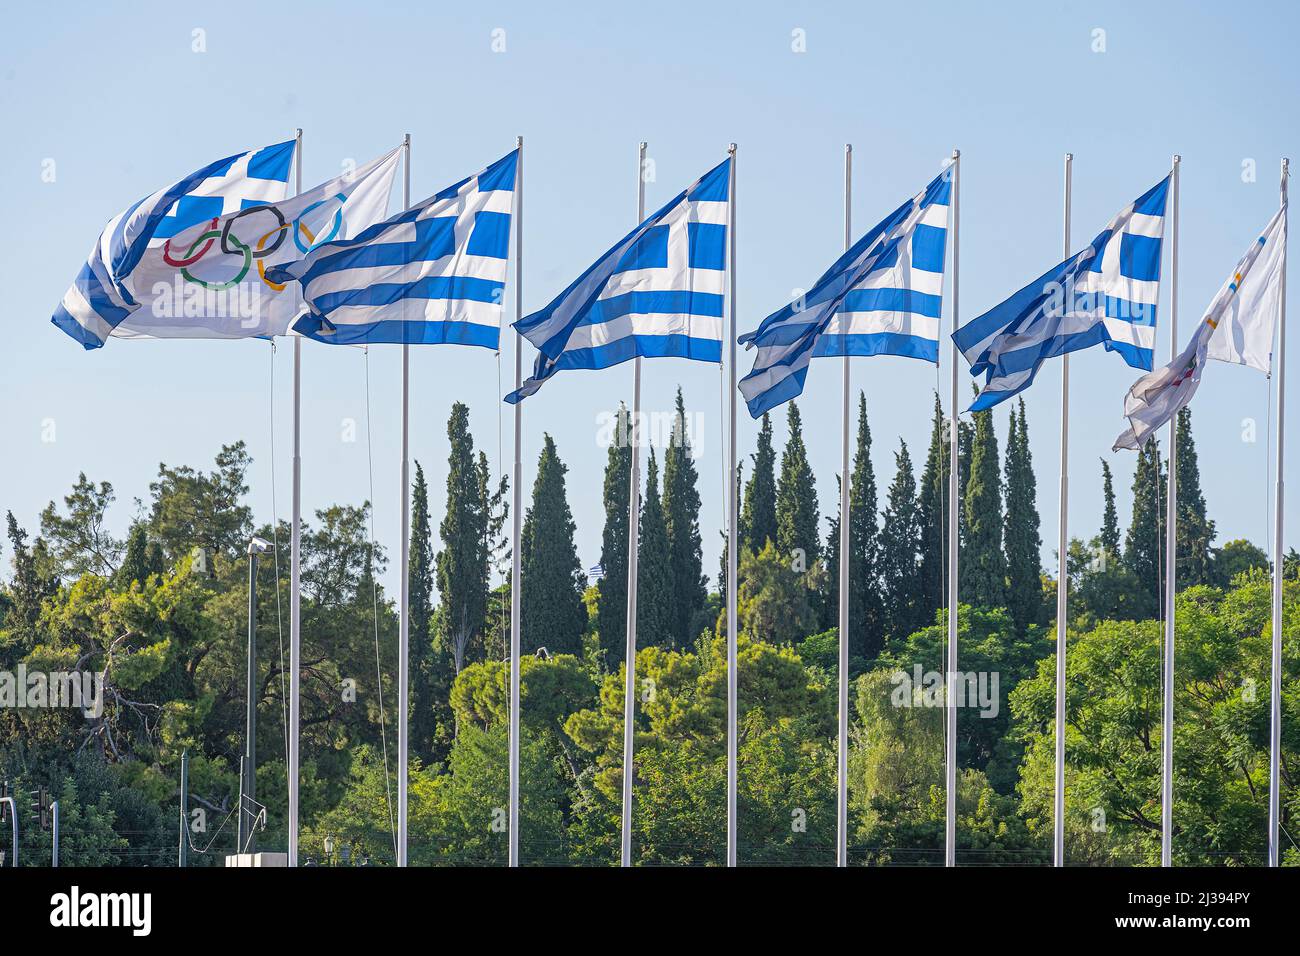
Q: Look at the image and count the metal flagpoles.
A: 10